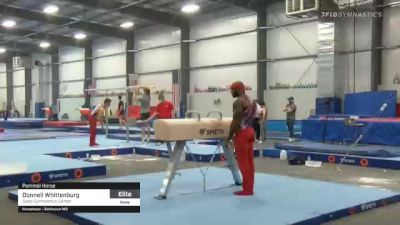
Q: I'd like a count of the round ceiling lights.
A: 7